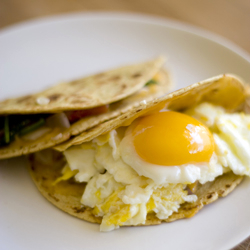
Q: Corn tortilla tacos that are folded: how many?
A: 2